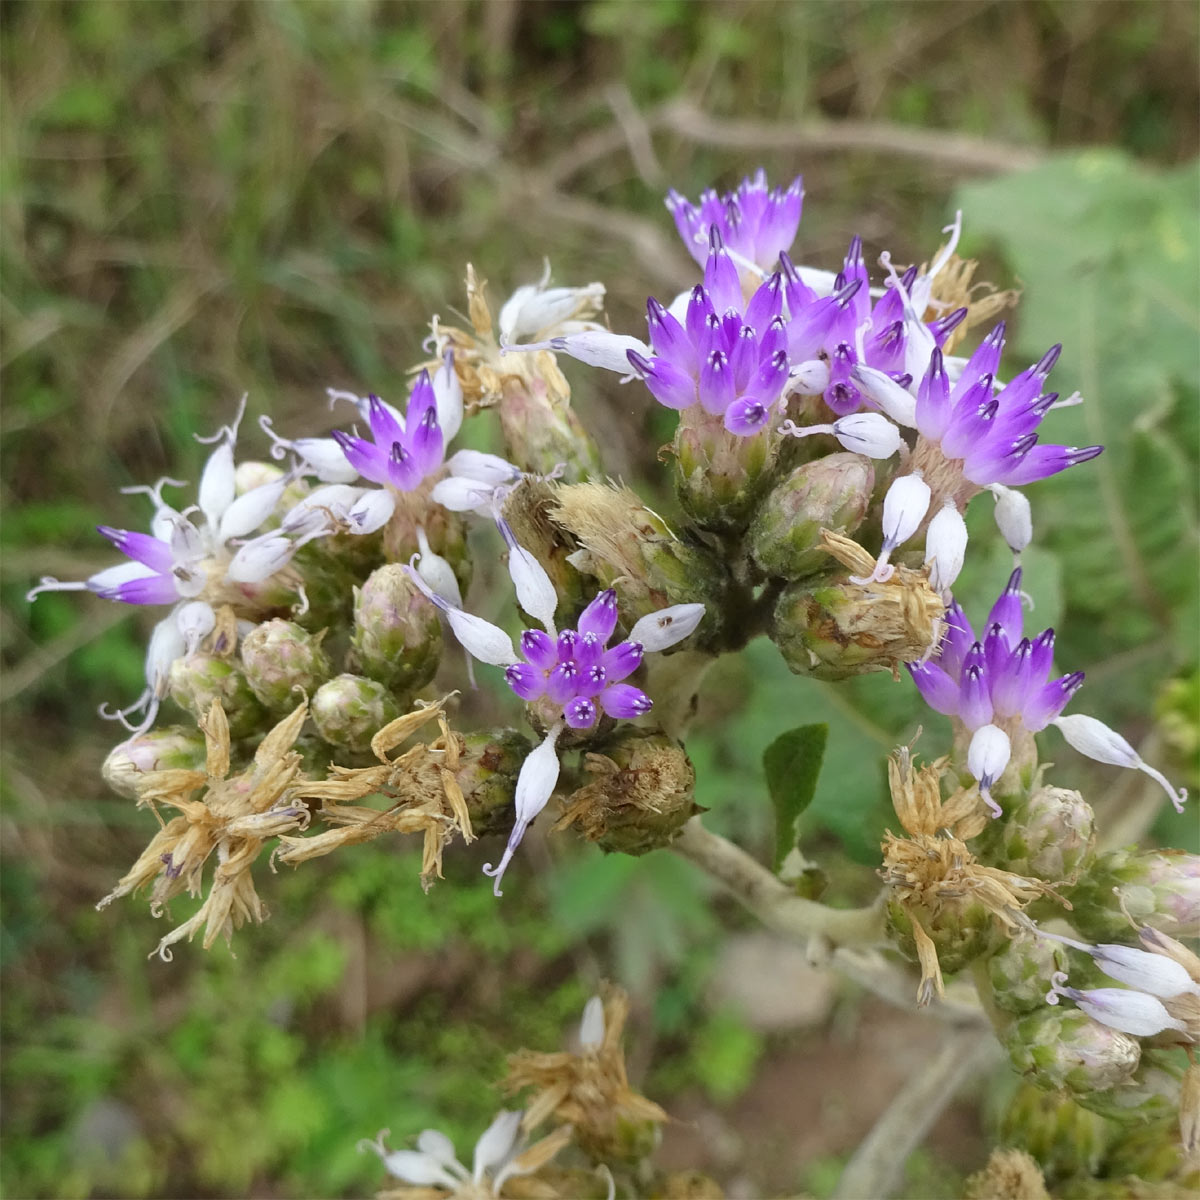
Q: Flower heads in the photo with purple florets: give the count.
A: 8